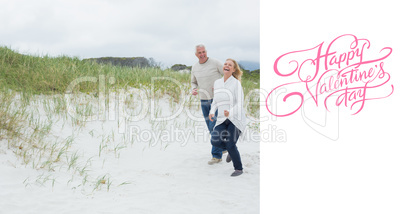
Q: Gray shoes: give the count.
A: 2